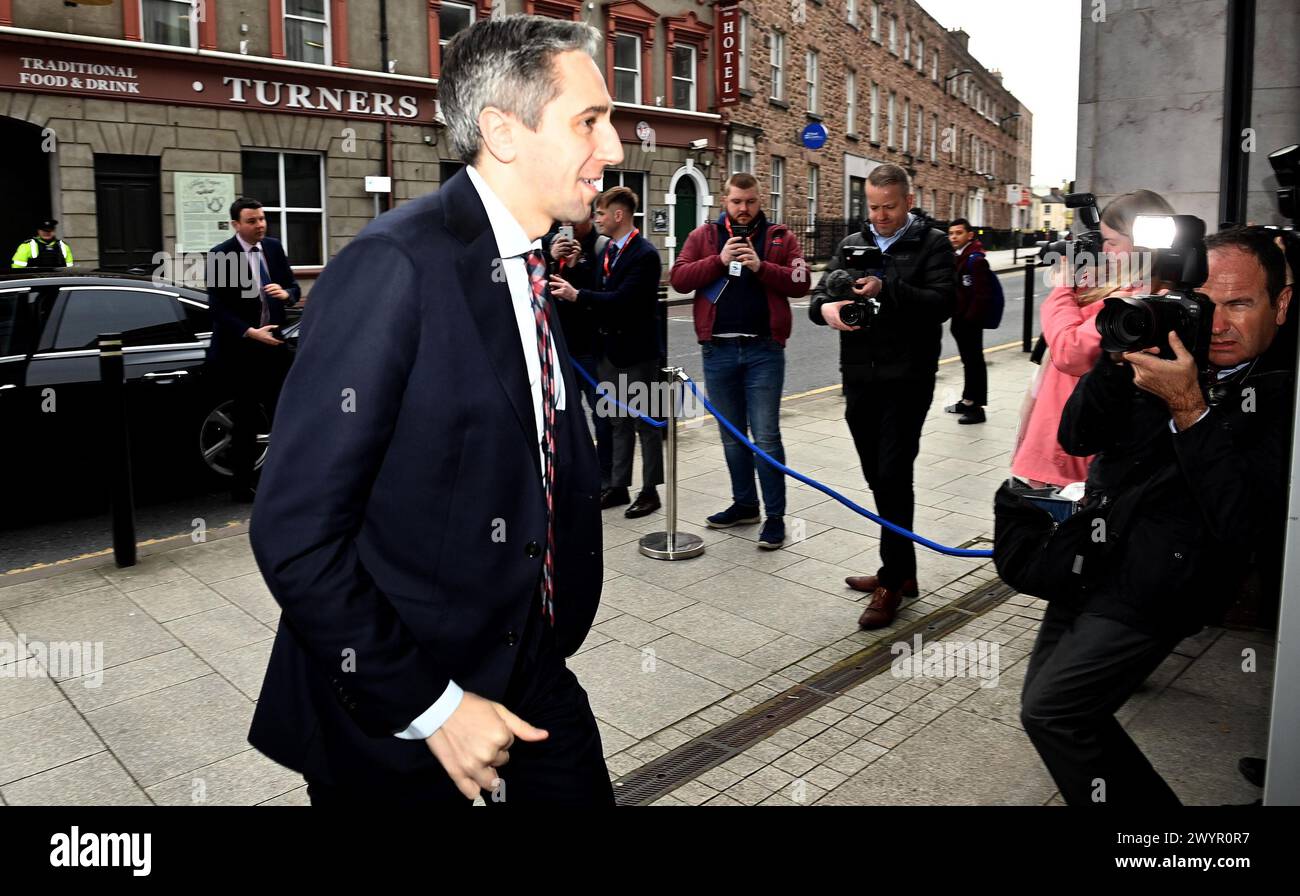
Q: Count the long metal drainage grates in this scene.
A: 1